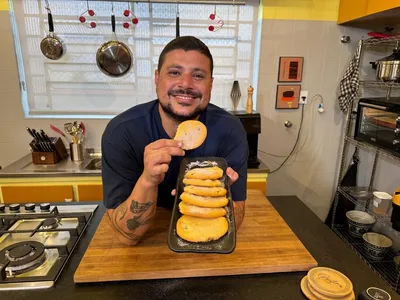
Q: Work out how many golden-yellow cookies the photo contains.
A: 7